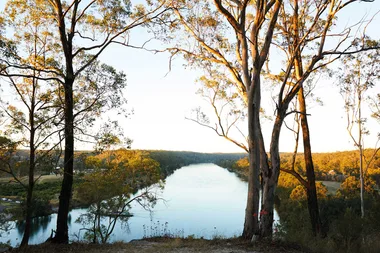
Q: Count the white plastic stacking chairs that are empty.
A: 0